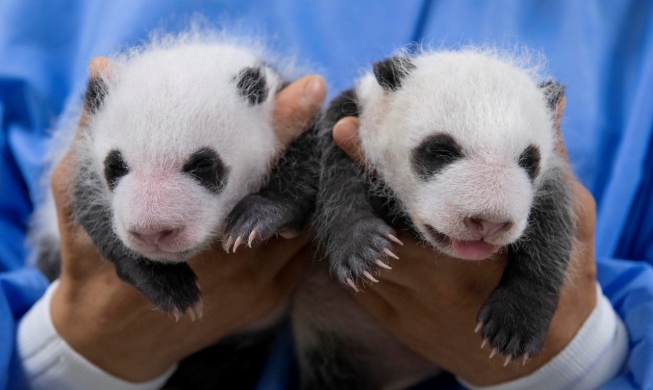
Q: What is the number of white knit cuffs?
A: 2